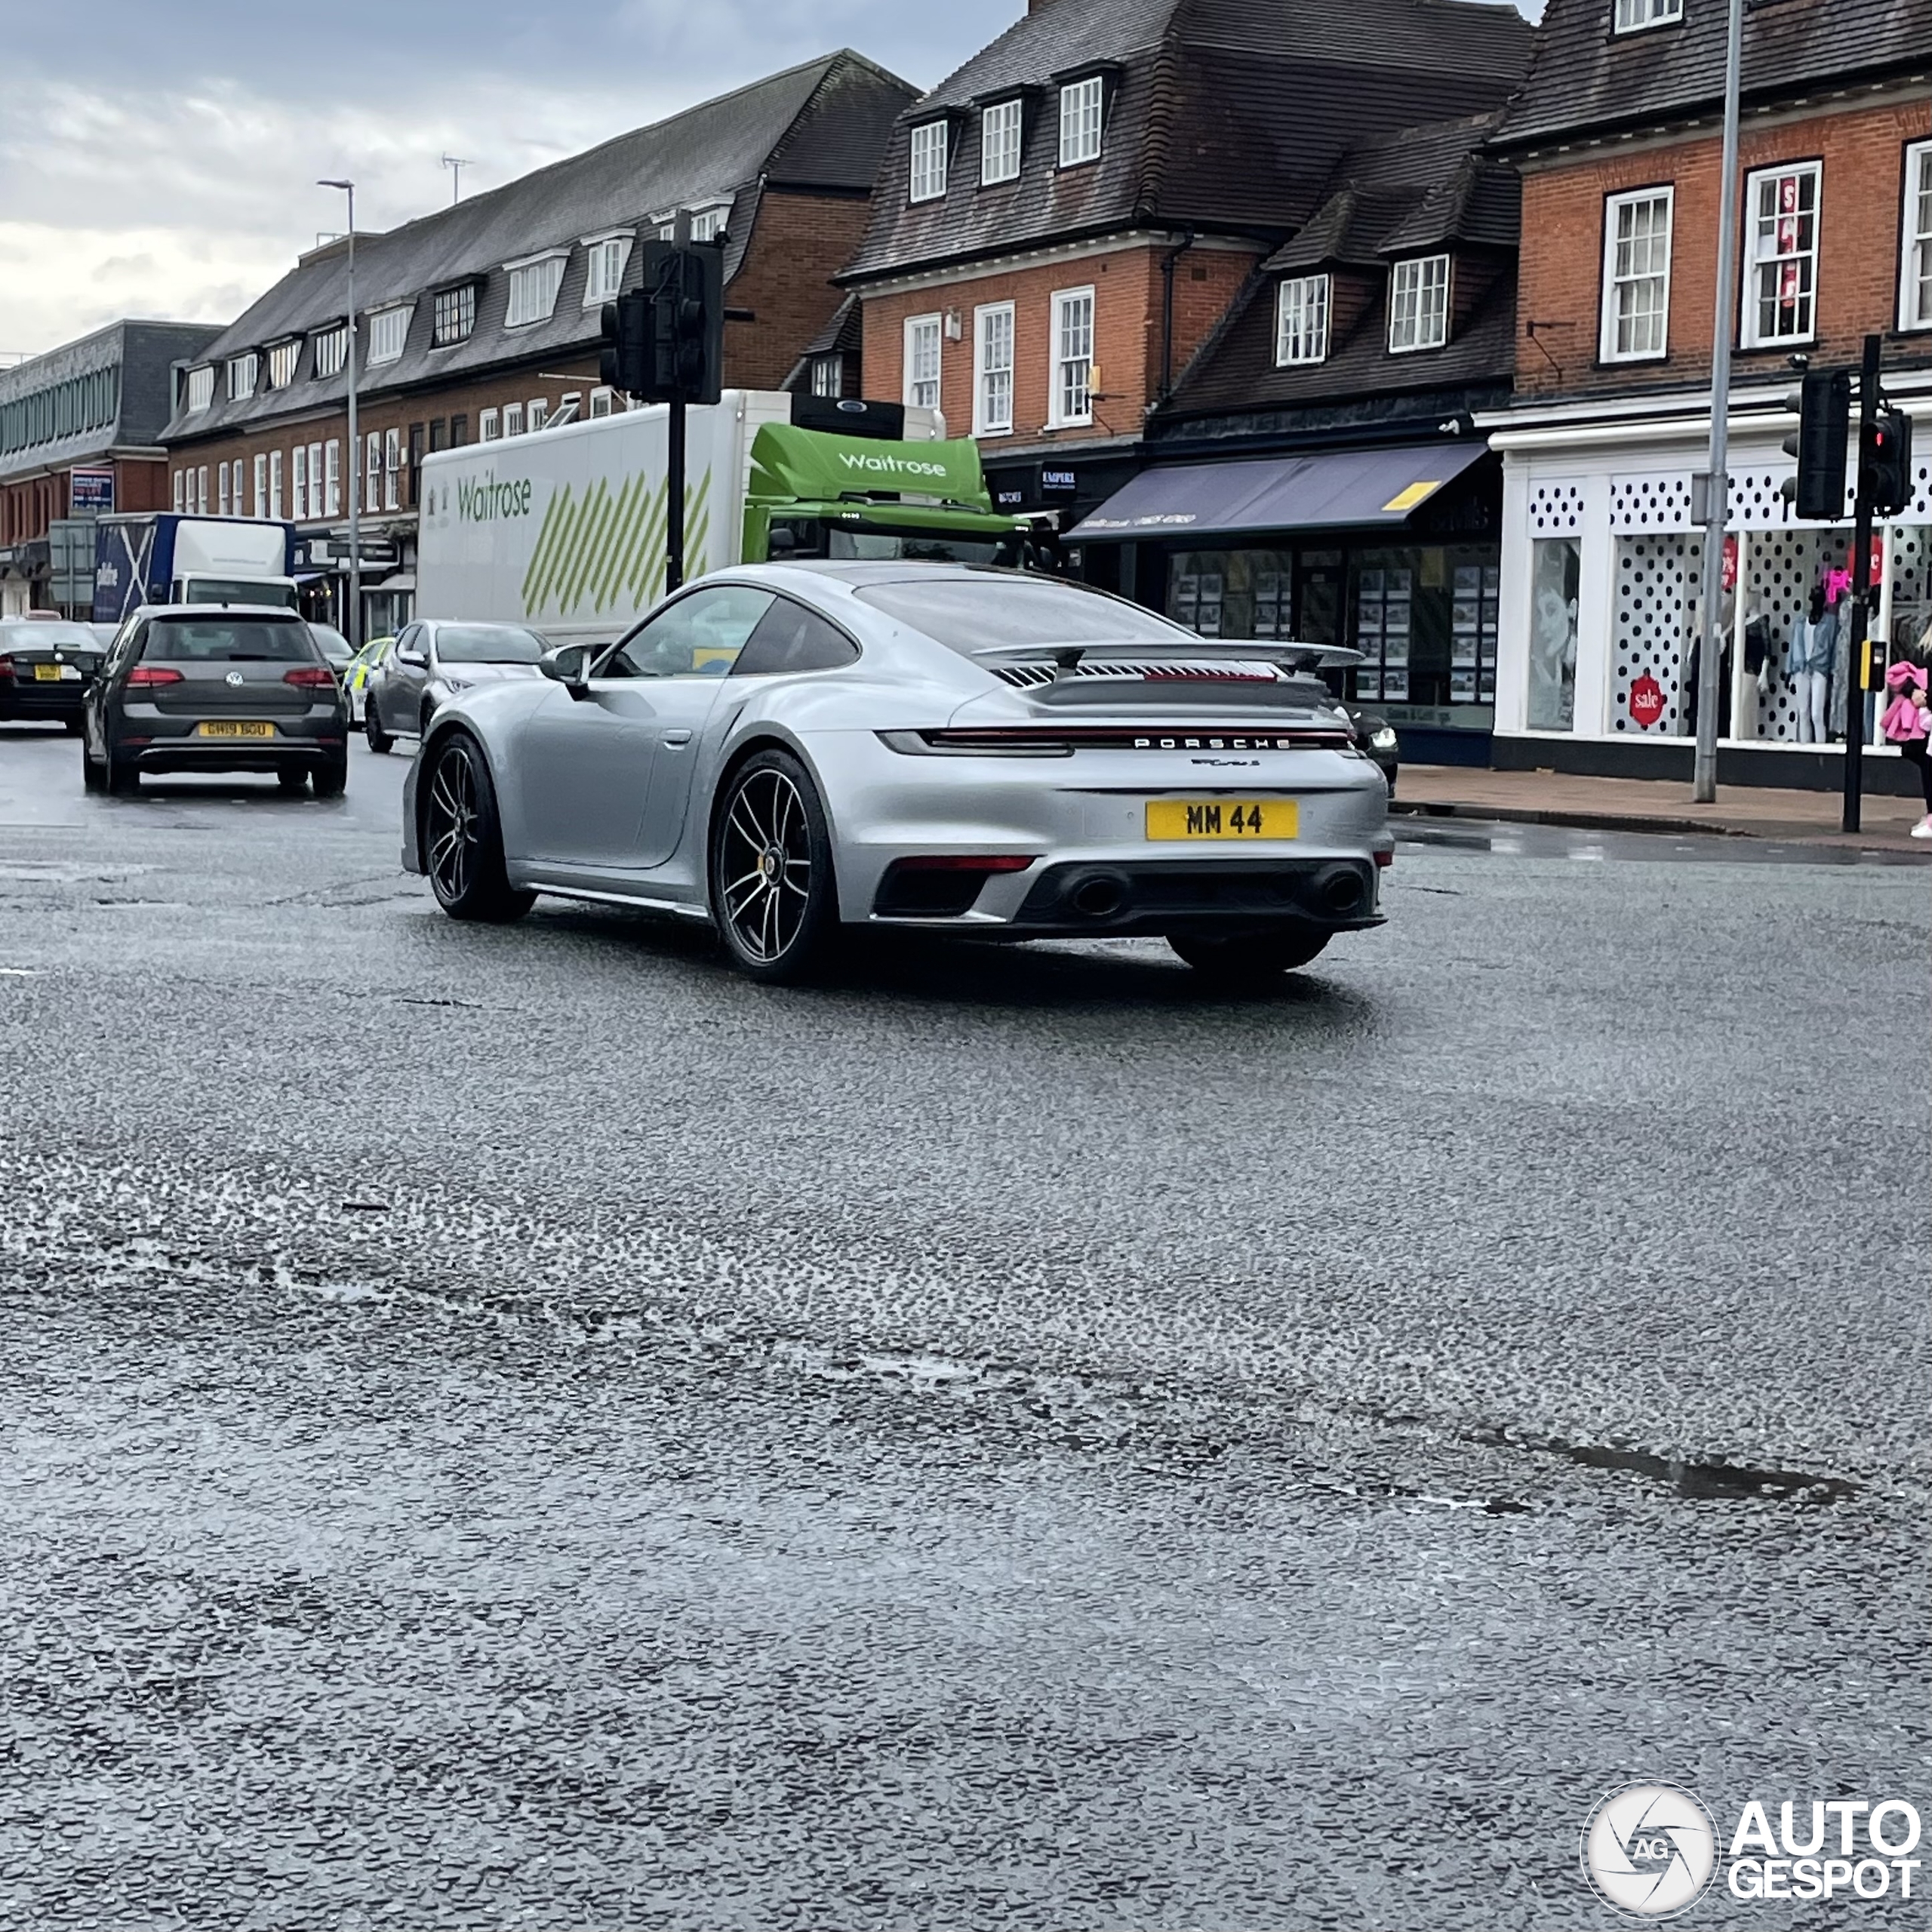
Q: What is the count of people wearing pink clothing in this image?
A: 1